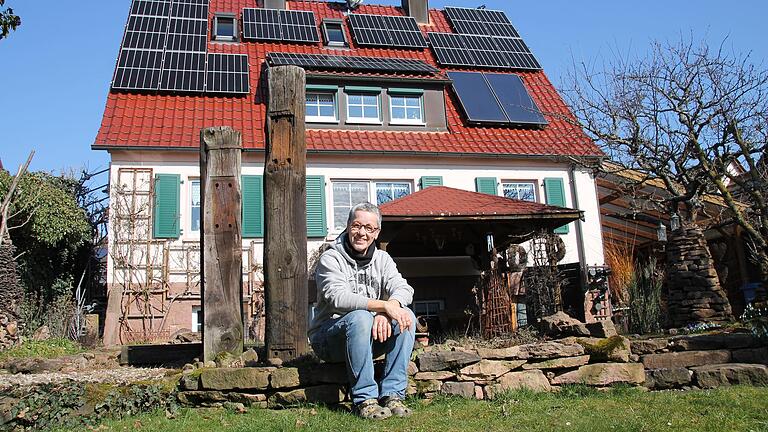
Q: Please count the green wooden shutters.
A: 6